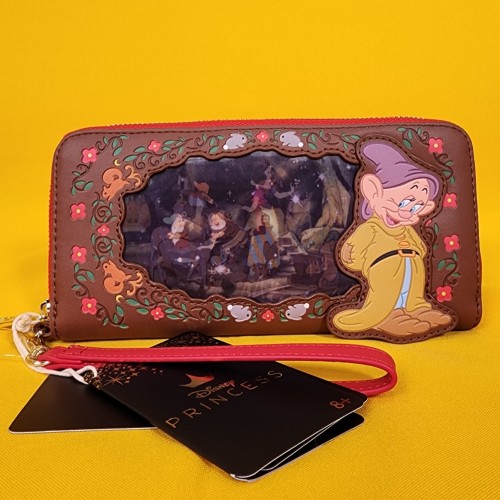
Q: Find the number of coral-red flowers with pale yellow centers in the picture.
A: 13